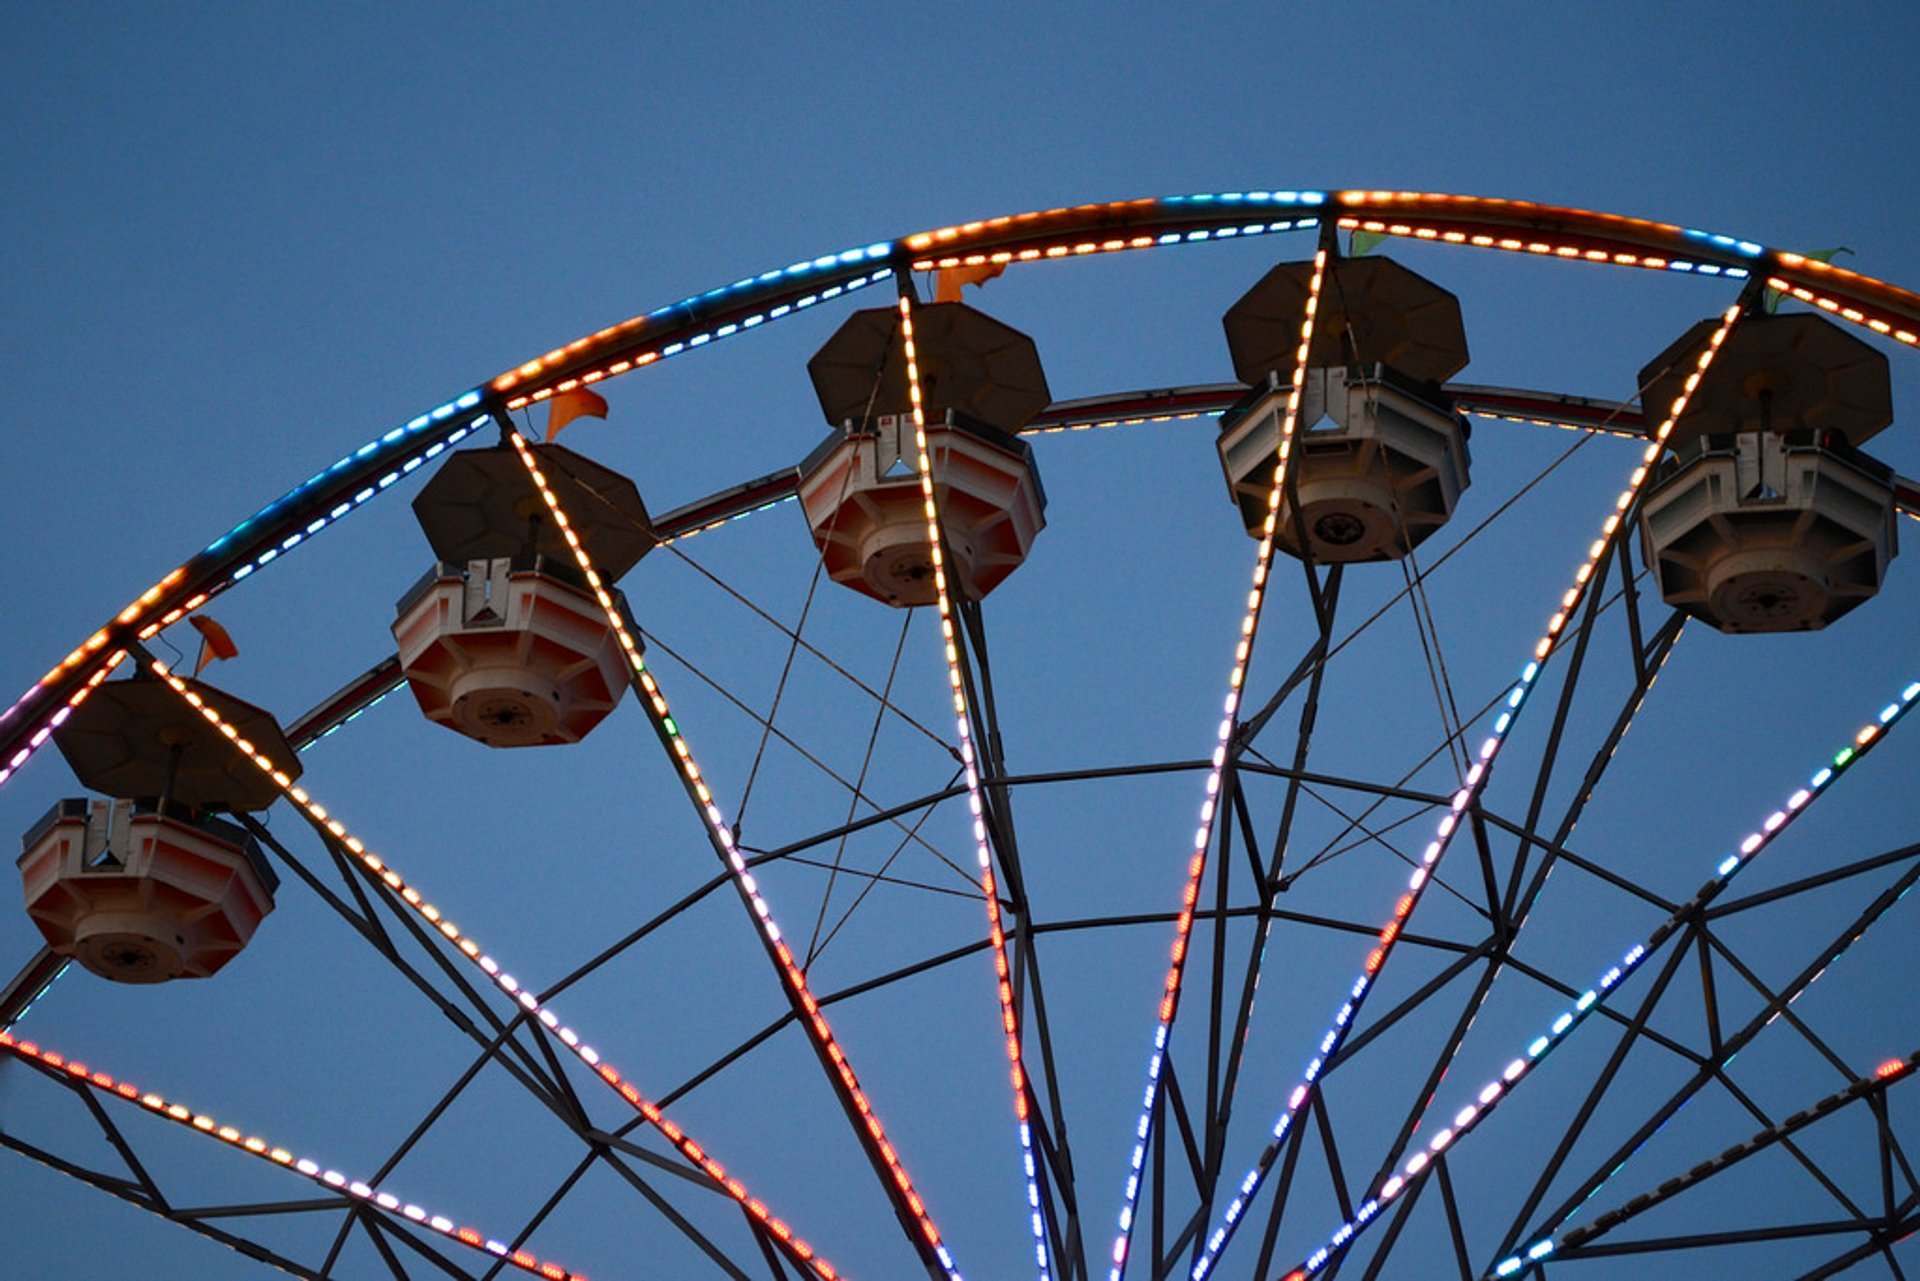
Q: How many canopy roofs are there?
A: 5